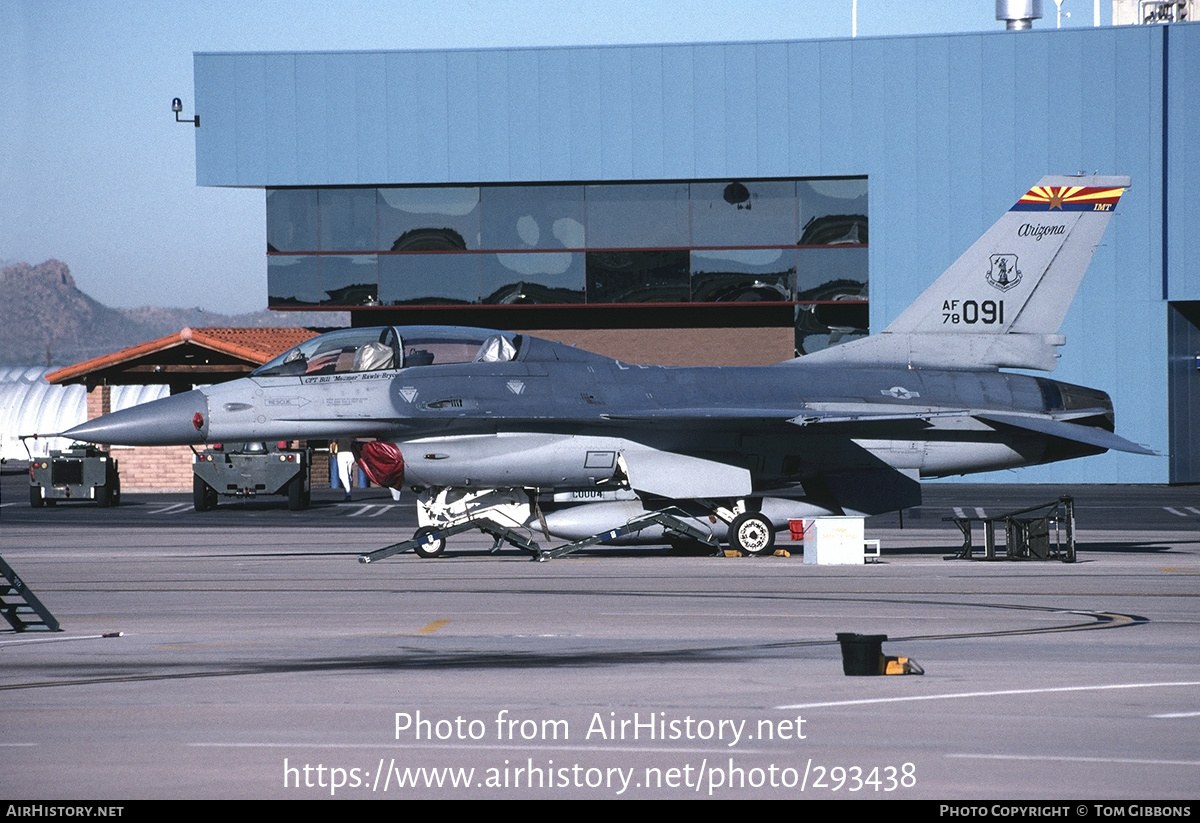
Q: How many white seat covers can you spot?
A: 2